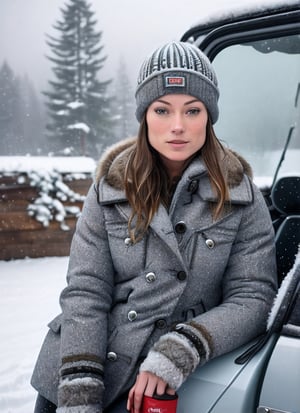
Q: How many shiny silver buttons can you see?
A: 5